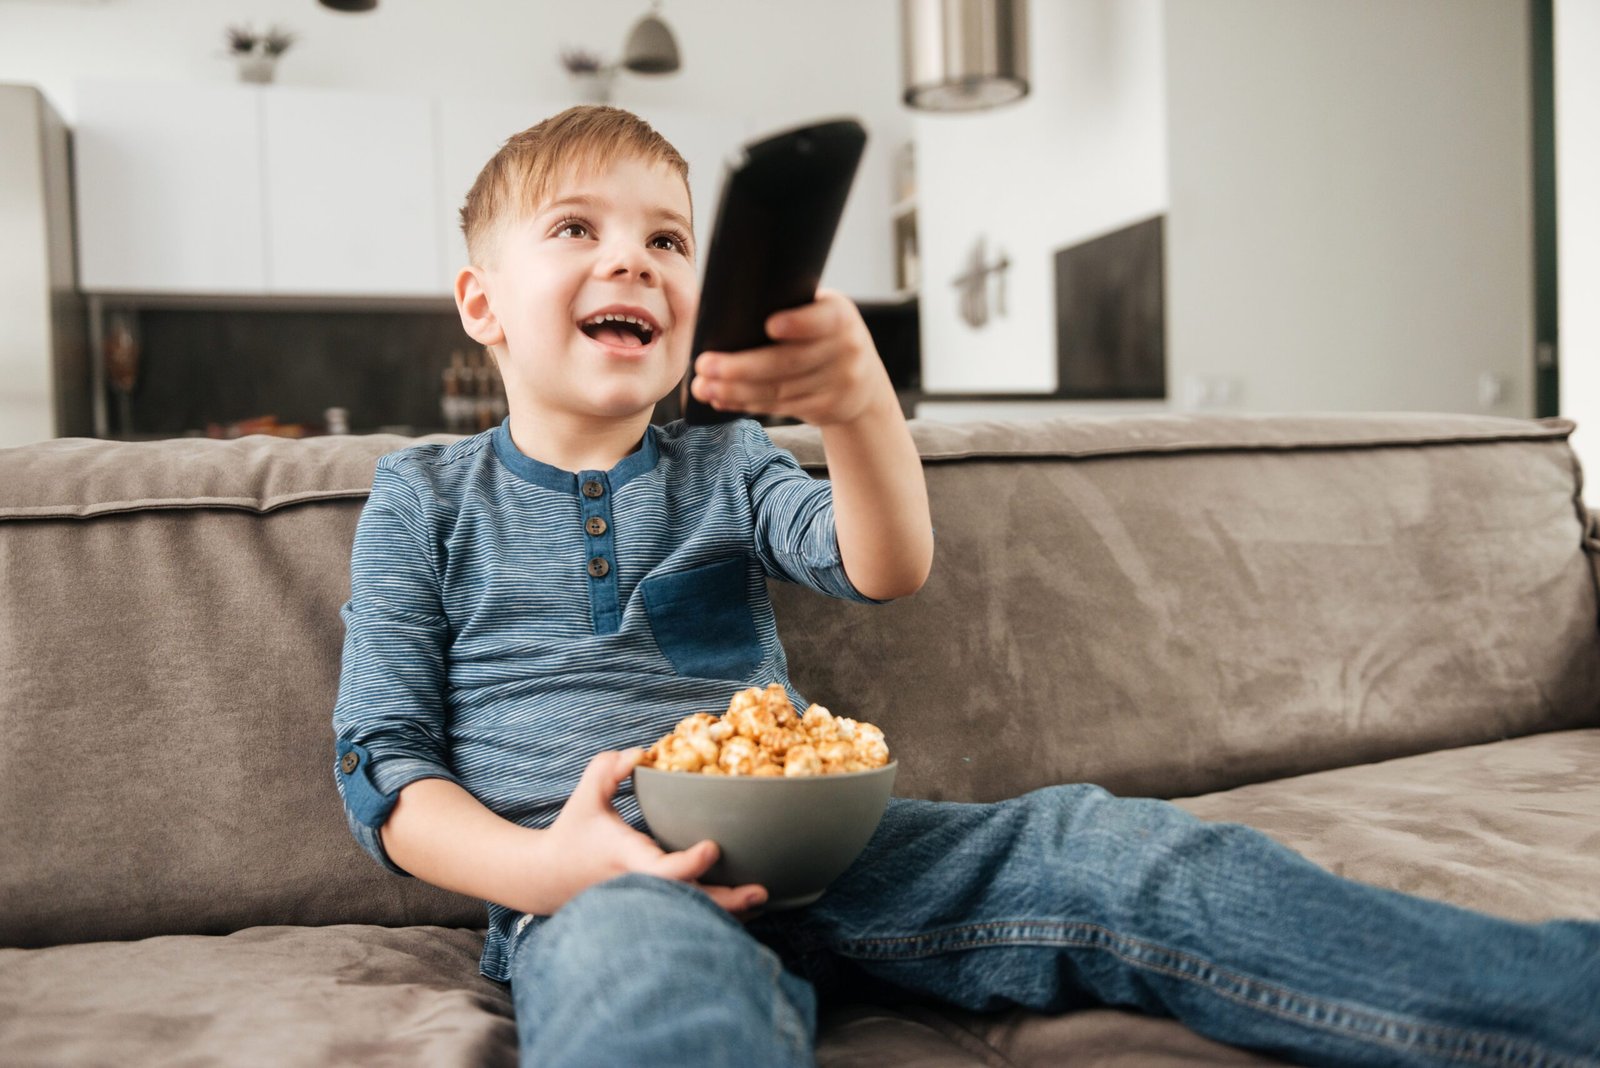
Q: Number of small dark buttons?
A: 4